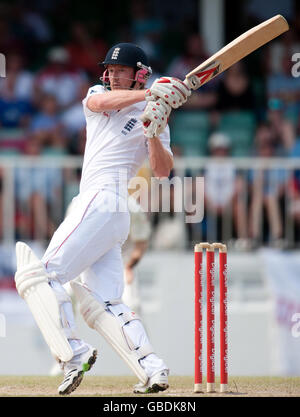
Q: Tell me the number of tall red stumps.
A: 3